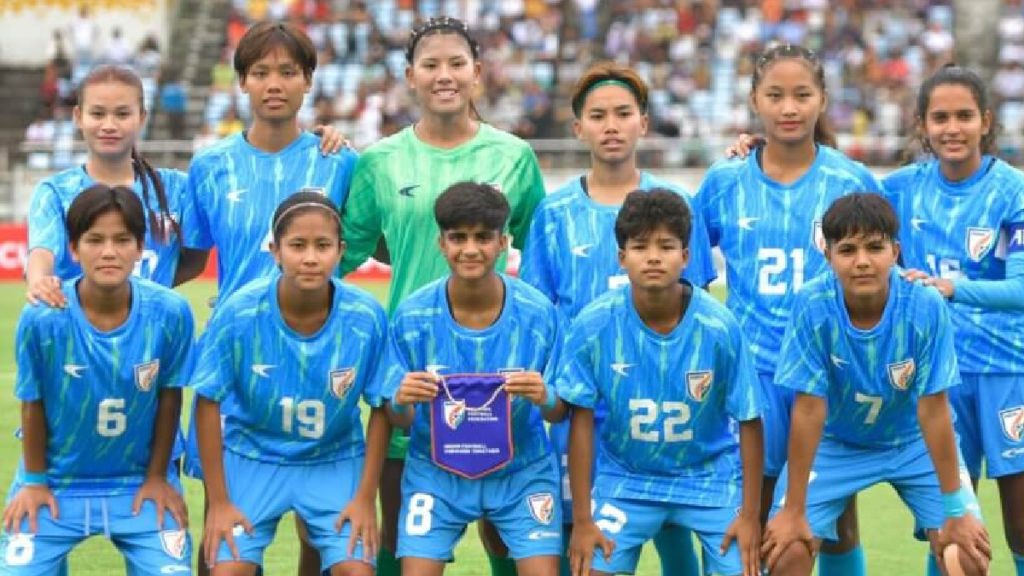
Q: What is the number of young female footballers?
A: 11